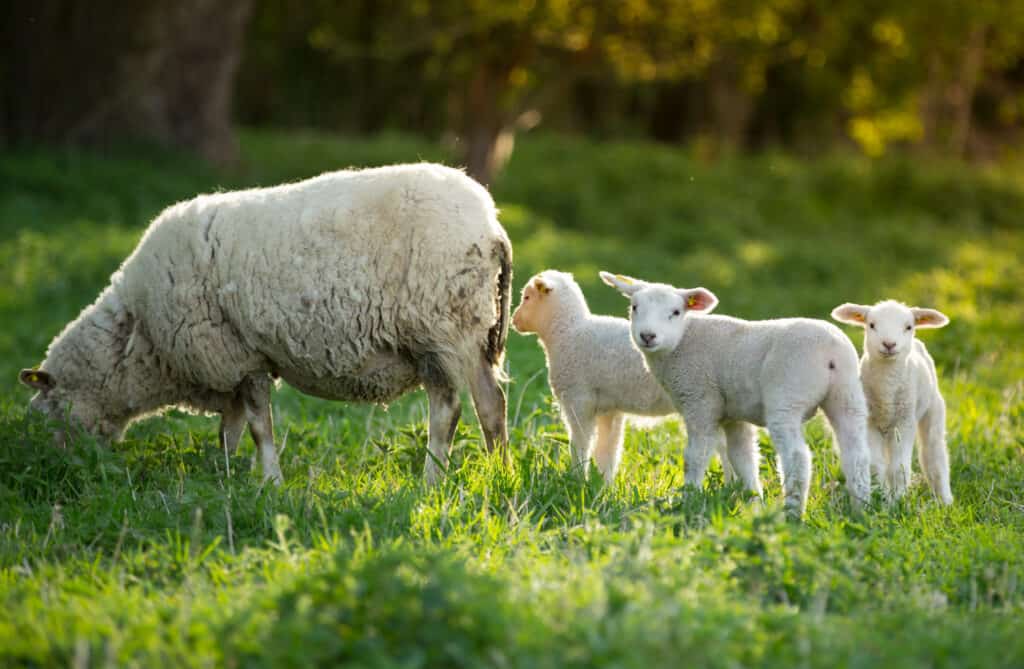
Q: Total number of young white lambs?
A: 3